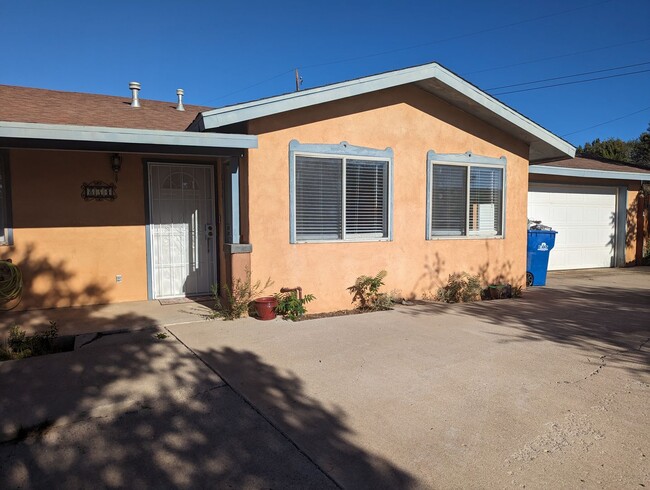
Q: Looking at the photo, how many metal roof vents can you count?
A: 2